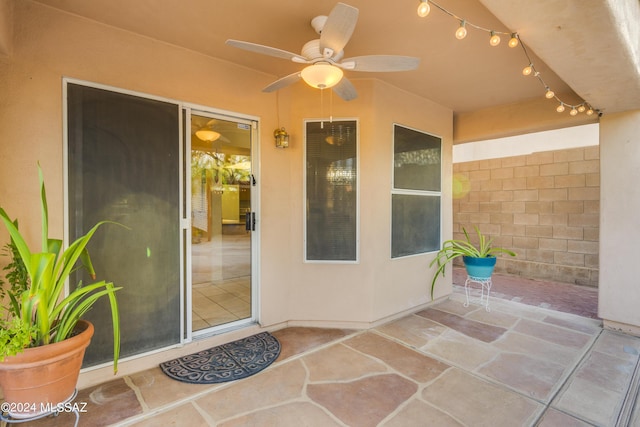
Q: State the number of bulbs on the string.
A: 10